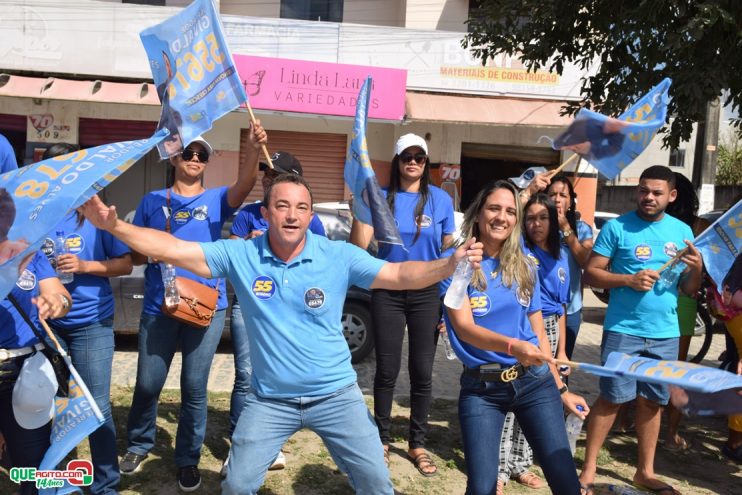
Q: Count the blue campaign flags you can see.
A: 7